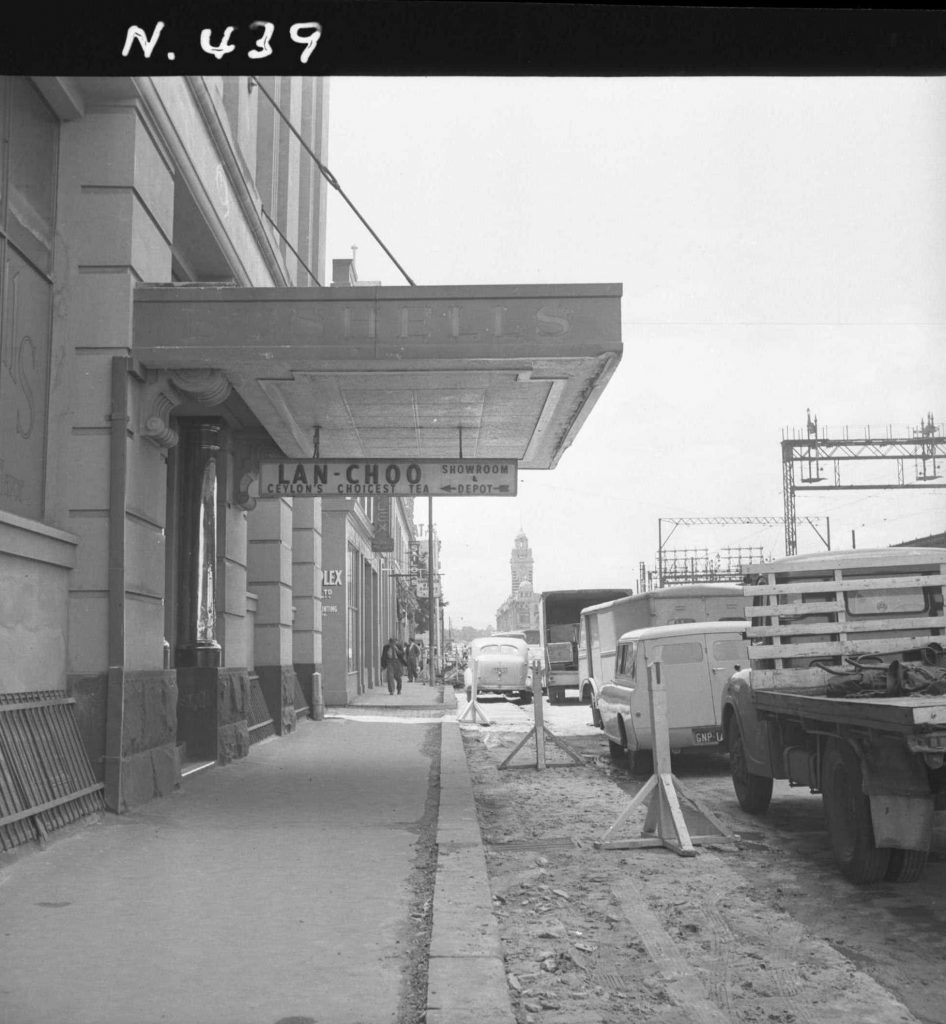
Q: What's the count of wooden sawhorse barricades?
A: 3